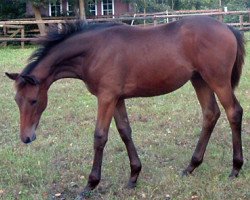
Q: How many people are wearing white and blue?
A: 0